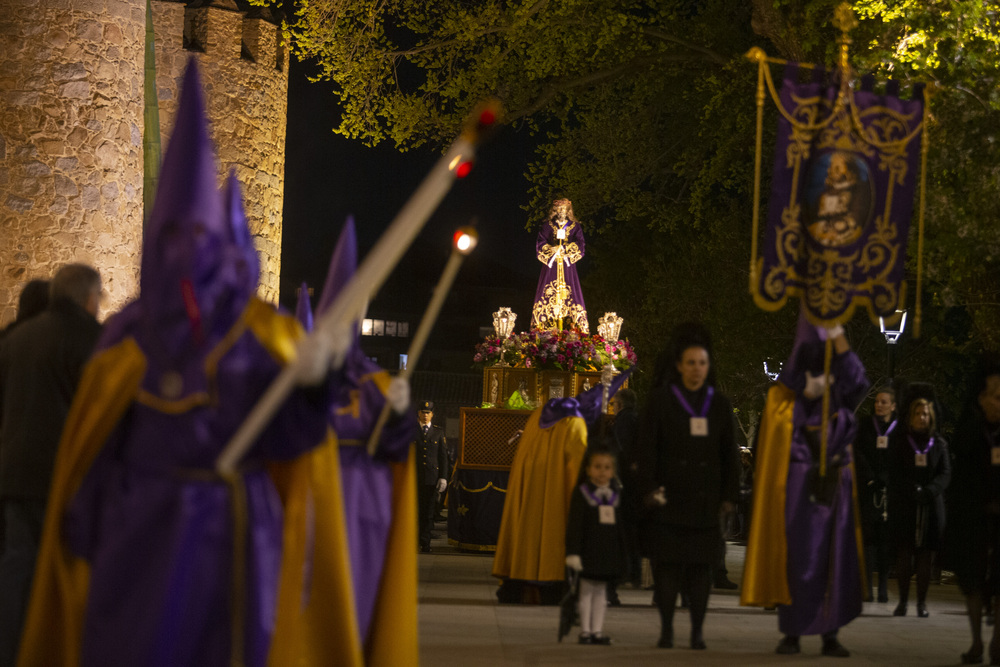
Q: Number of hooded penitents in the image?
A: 6